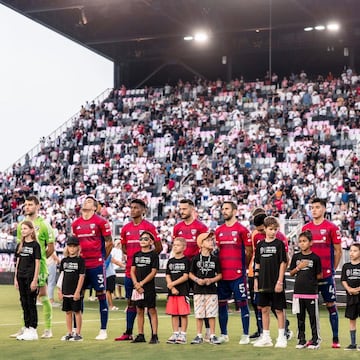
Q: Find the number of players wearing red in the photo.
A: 6